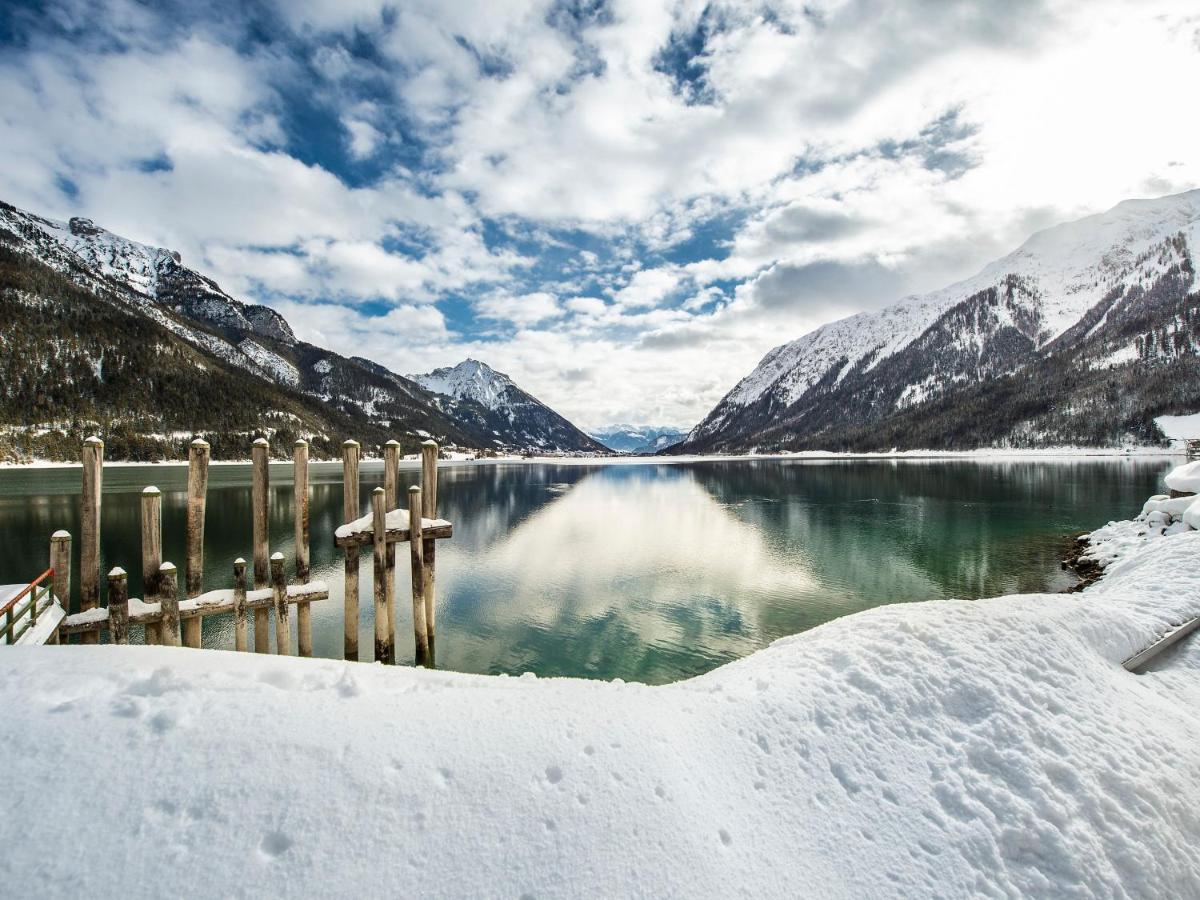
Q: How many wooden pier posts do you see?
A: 15